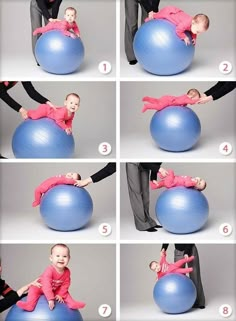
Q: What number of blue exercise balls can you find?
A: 8